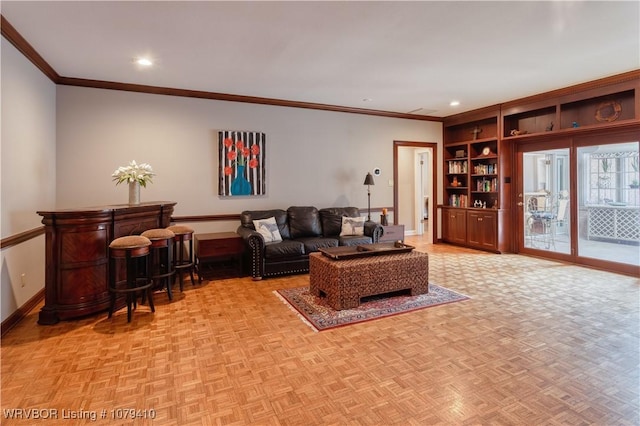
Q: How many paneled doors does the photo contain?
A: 4